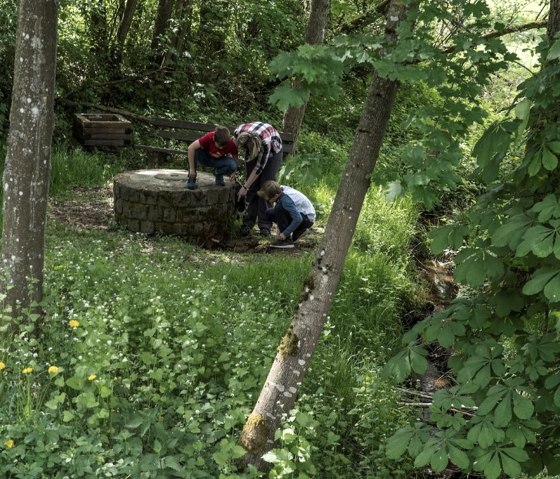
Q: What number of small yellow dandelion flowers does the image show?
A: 6